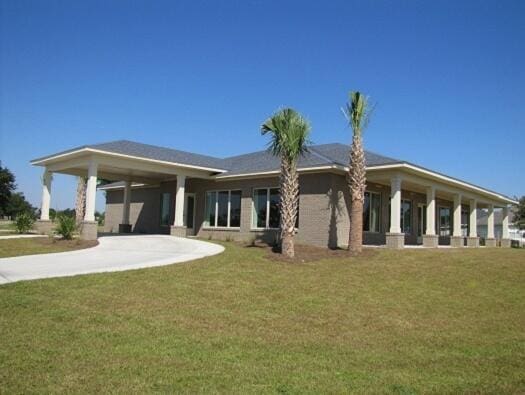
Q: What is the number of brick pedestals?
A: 10